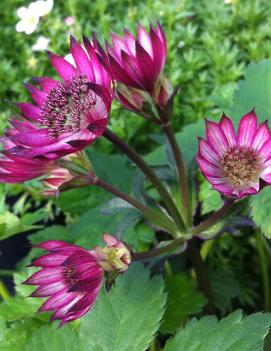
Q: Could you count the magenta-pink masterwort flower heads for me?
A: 5